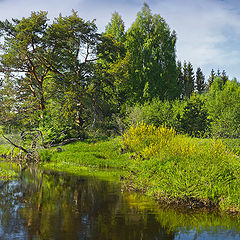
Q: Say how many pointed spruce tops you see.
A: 7